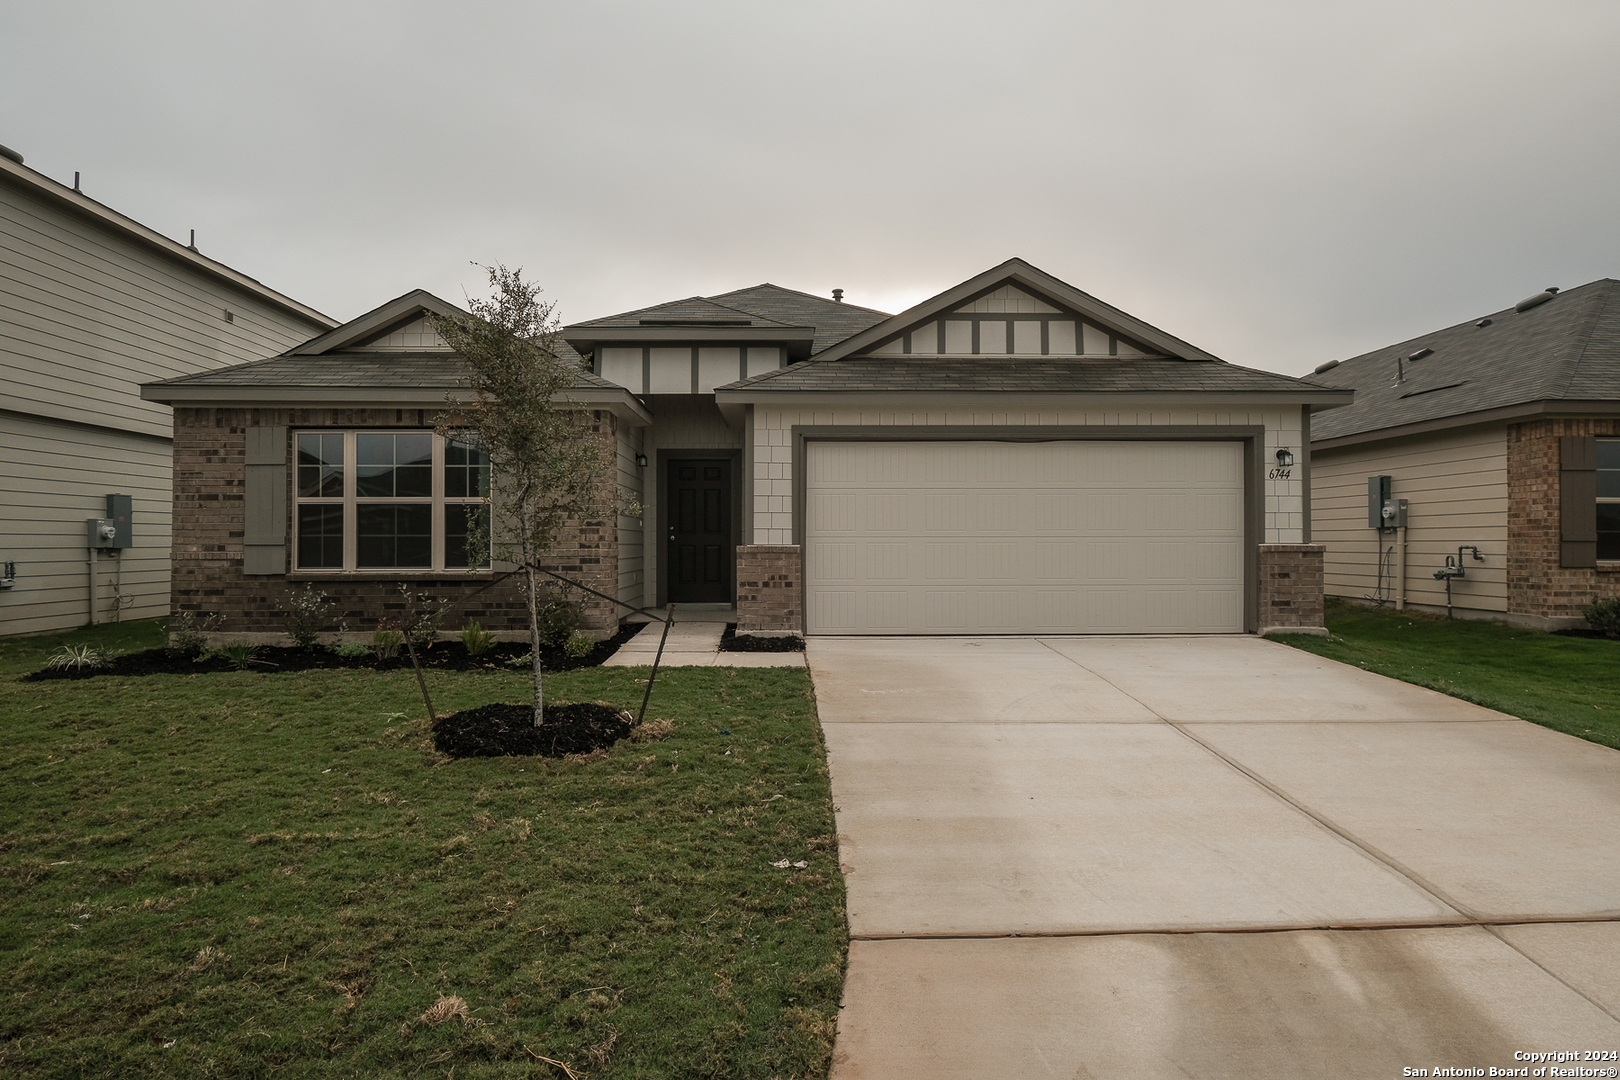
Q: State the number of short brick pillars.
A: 2